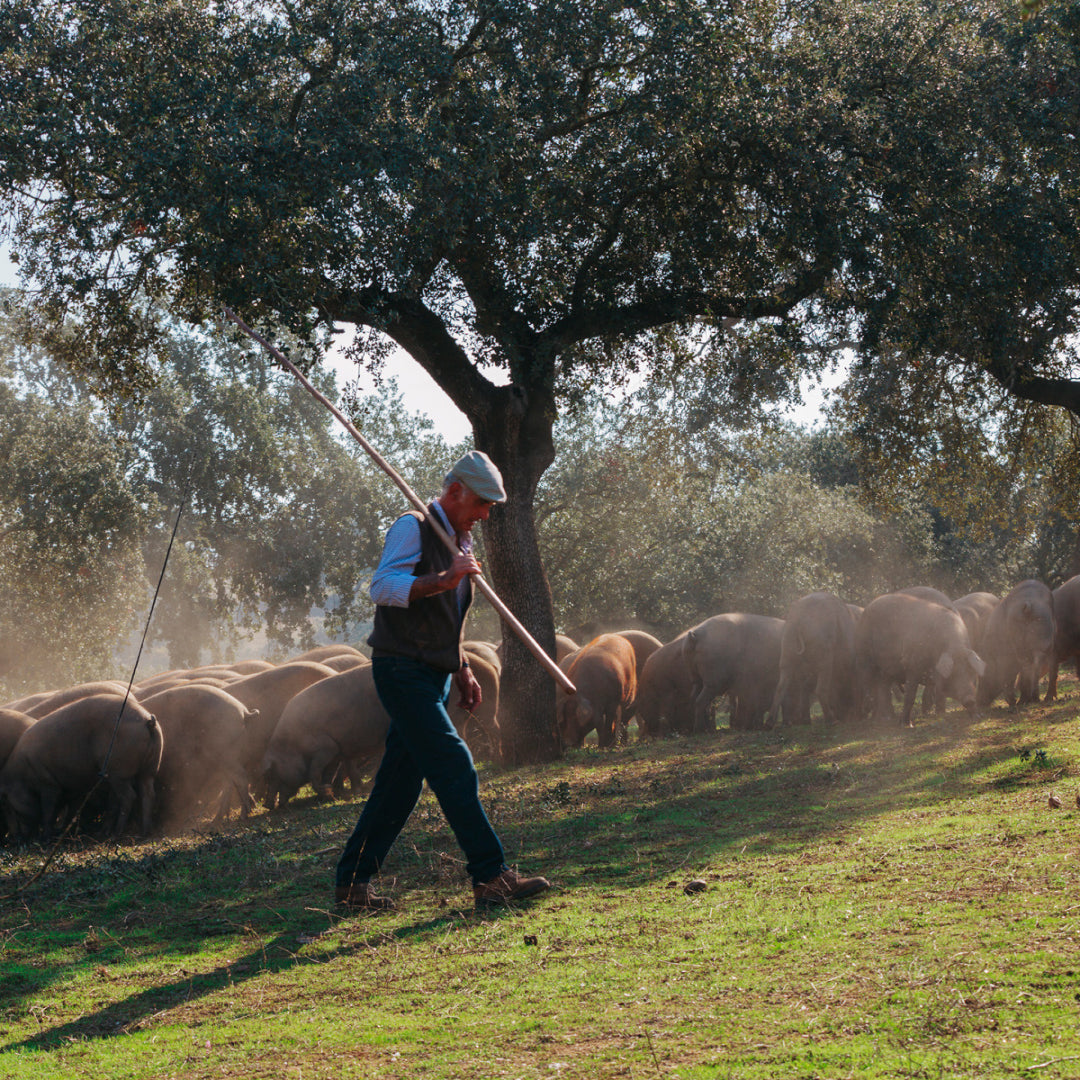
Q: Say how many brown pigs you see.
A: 1